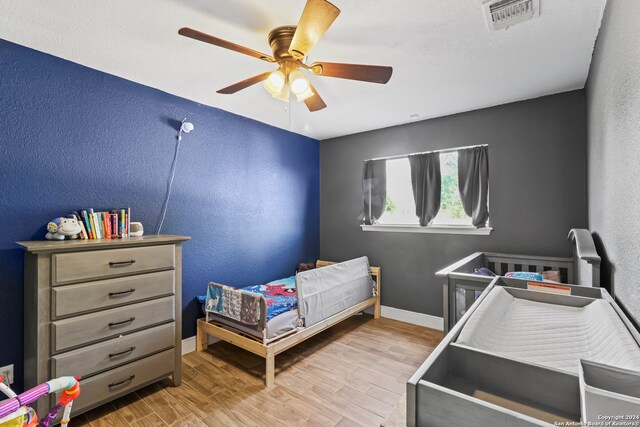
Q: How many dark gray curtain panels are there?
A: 3